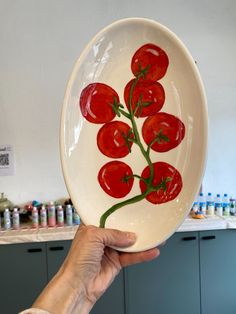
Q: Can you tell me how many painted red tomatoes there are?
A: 7